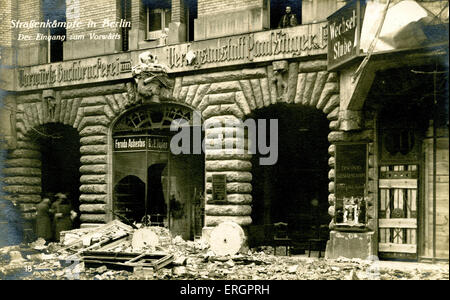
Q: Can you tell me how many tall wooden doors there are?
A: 1